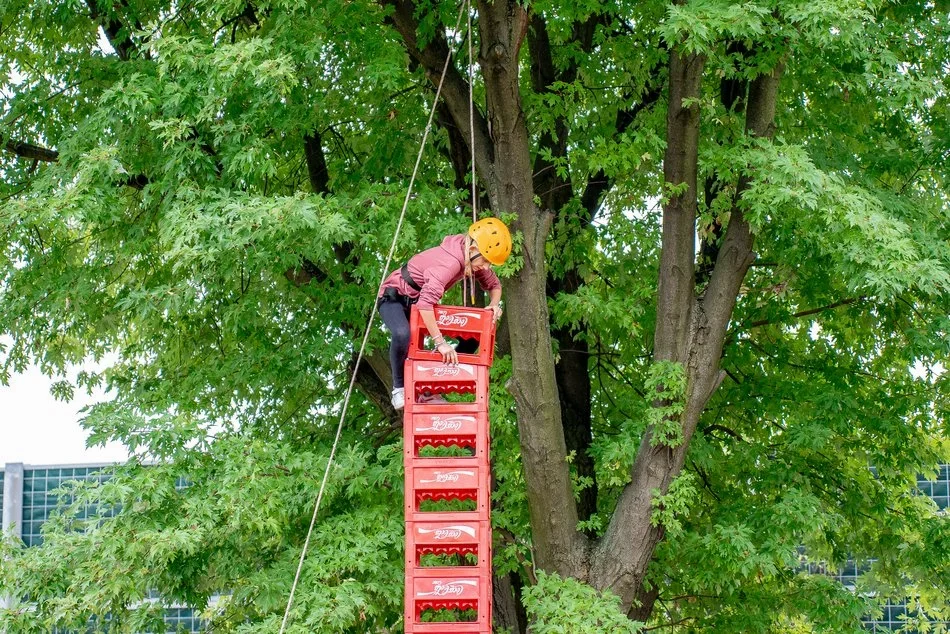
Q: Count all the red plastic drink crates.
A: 6